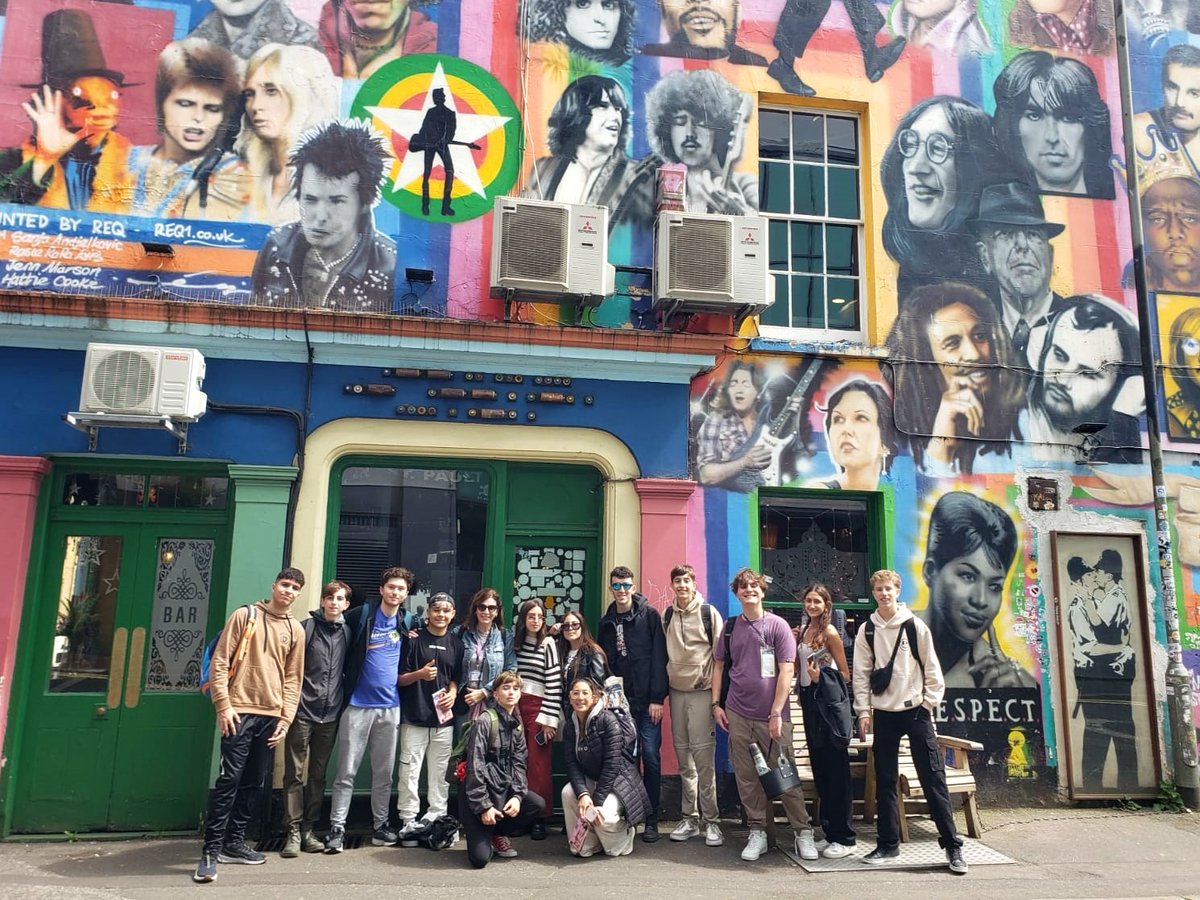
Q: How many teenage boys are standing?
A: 8